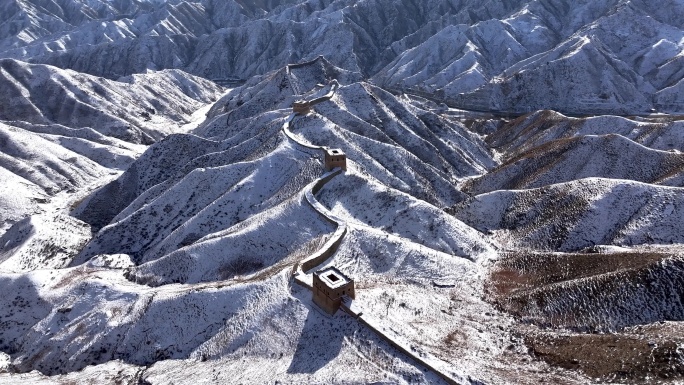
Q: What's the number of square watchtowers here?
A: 3